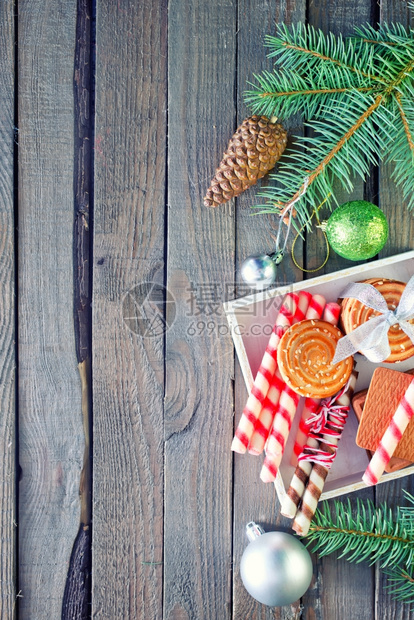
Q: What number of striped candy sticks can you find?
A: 7